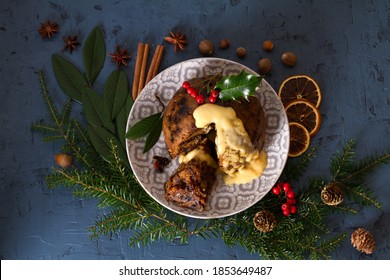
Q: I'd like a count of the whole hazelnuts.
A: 7